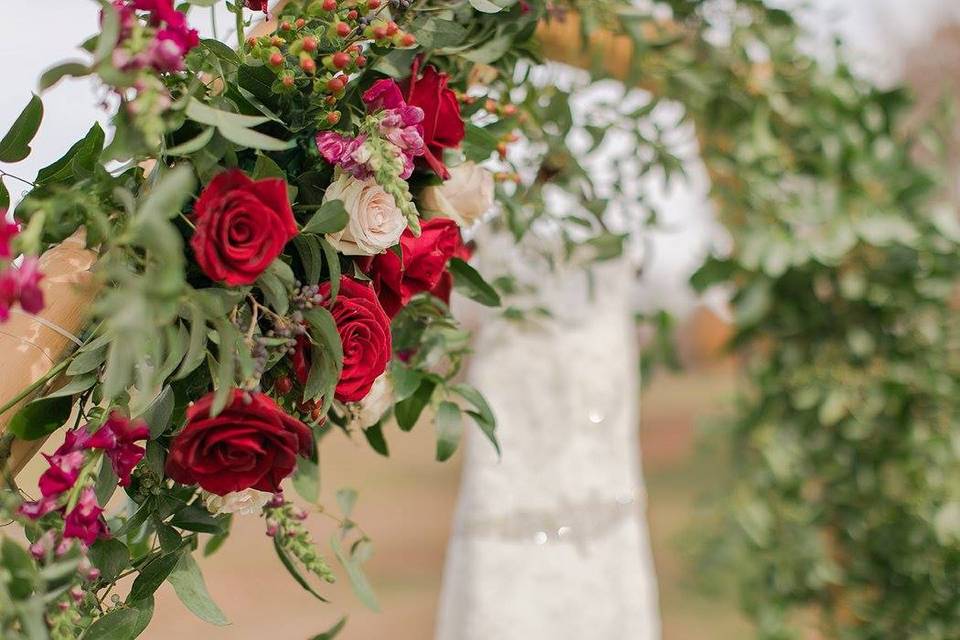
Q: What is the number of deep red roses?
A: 5